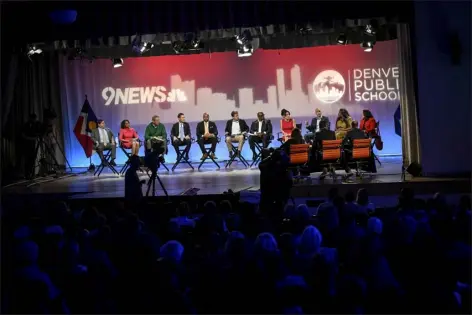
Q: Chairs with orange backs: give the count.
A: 3